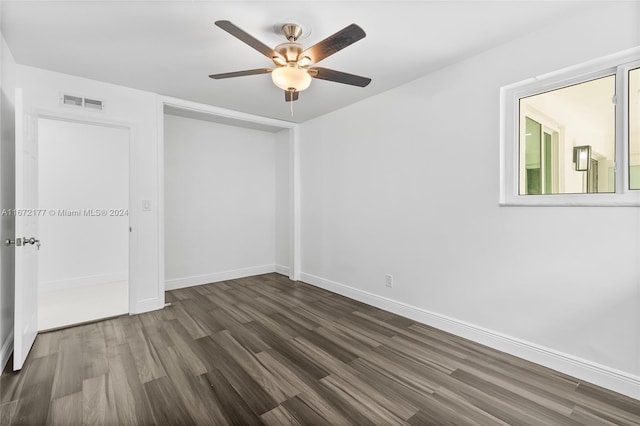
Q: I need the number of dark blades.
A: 5